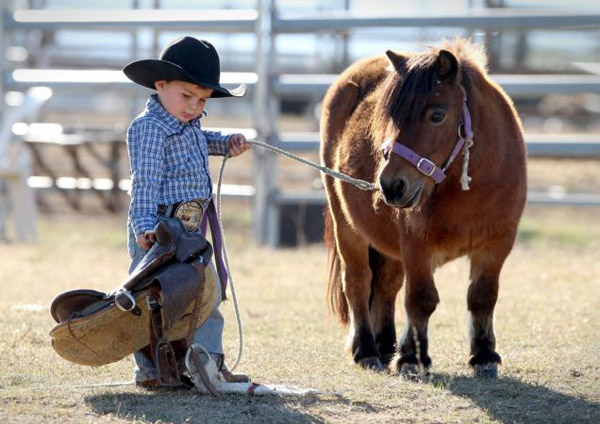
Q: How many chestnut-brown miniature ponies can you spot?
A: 1